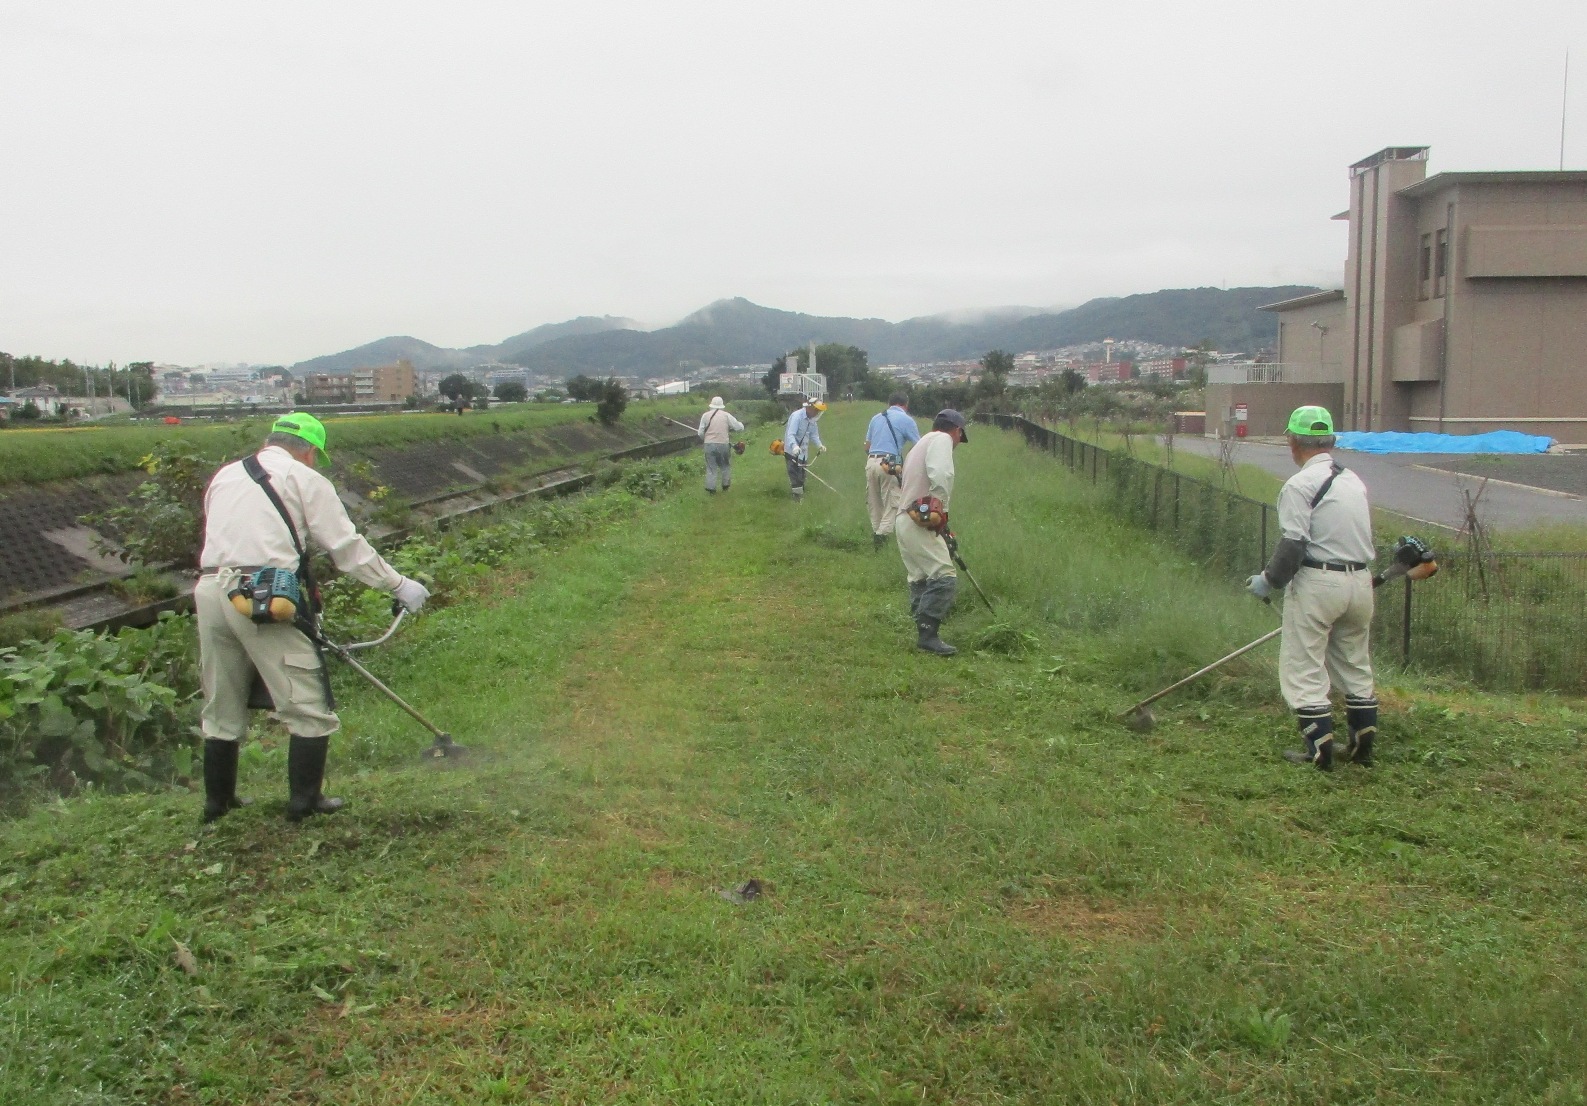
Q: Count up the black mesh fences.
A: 1